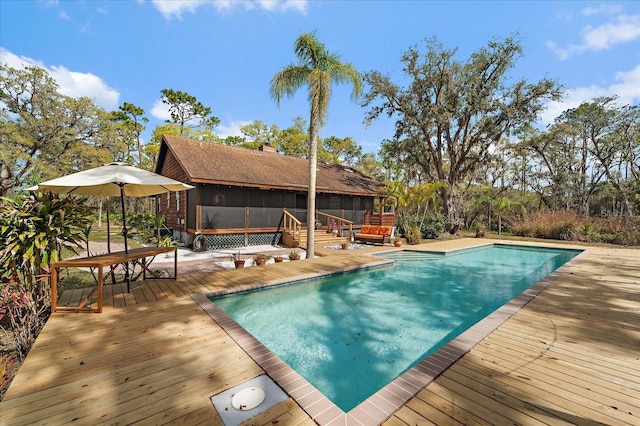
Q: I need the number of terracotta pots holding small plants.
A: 6